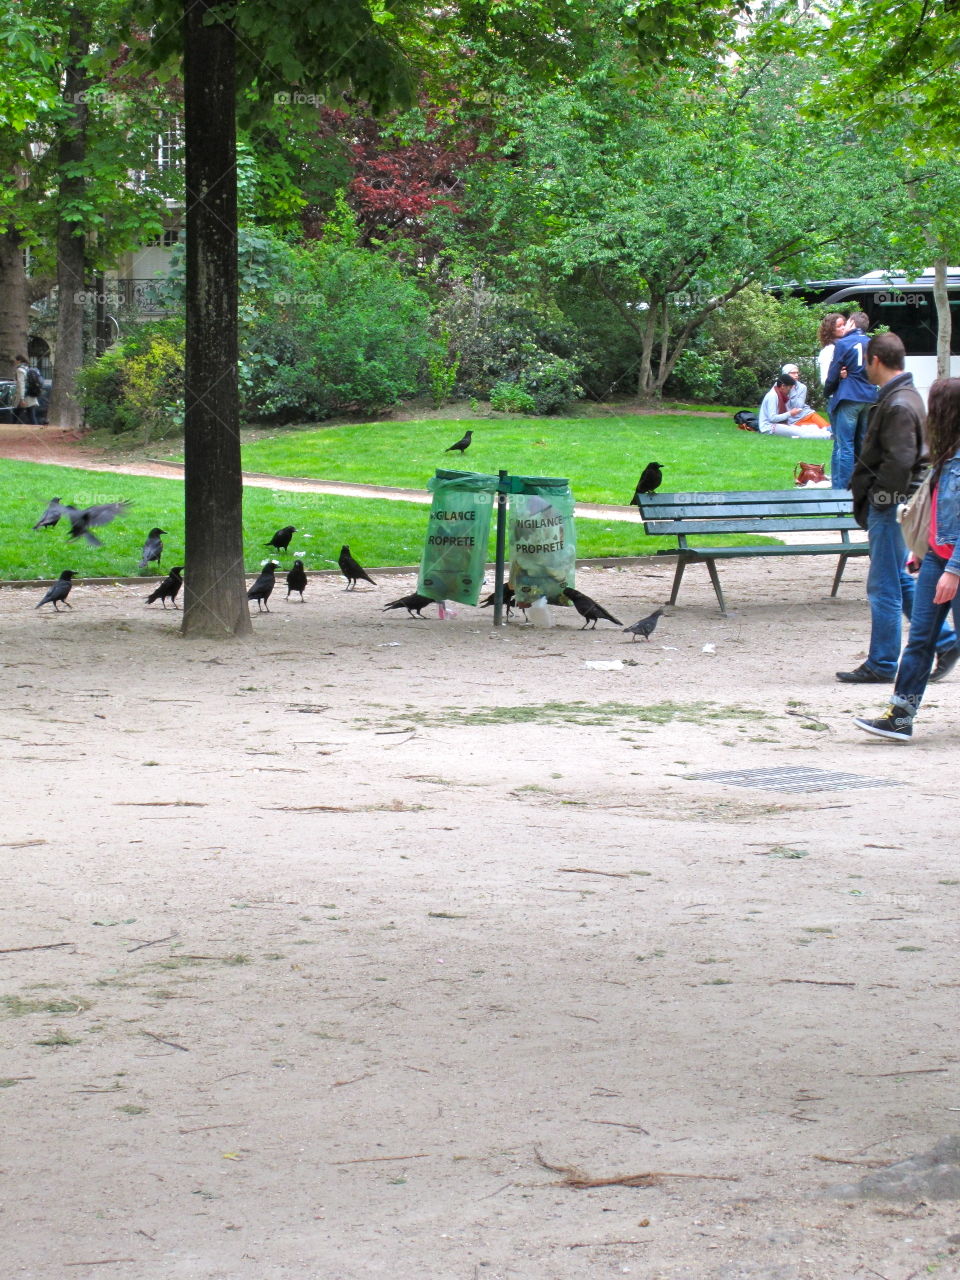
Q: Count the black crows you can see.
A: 14